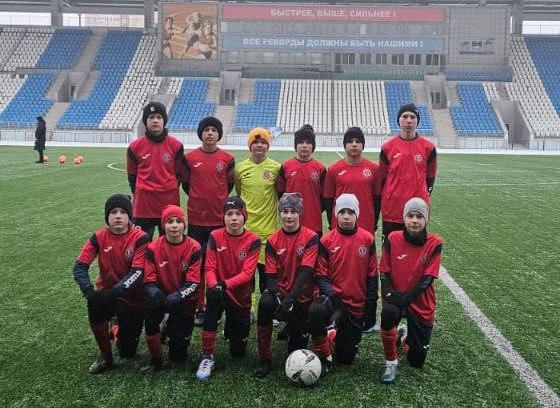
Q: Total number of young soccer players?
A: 12